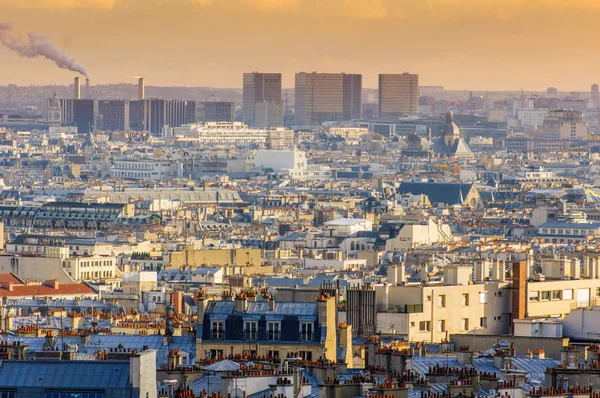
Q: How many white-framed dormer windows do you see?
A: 4